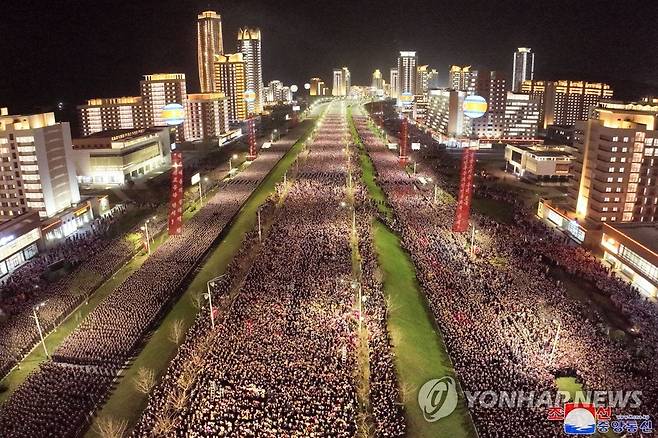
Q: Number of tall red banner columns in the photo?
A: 4